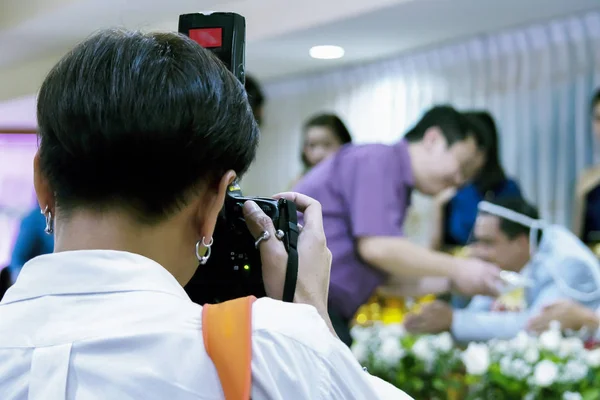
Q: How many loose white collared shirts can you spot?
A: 1